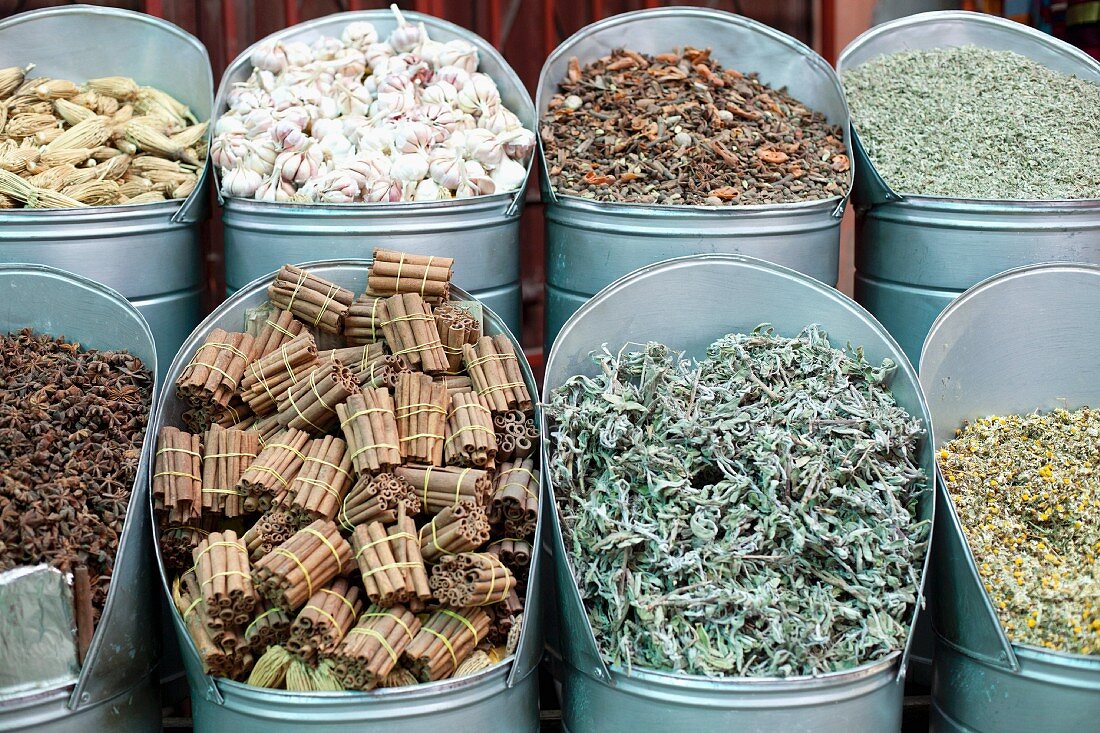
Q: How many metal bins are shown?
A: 8